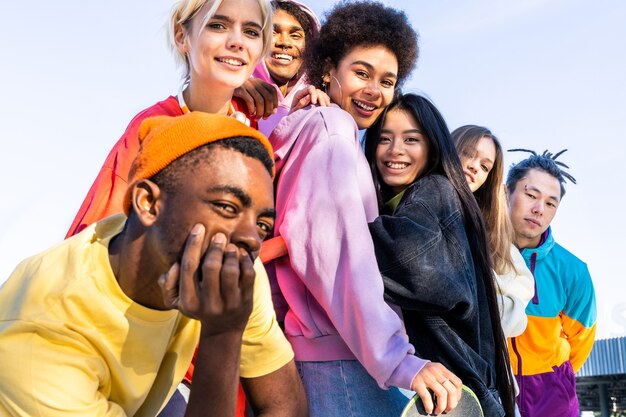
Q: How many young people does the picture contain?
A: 7